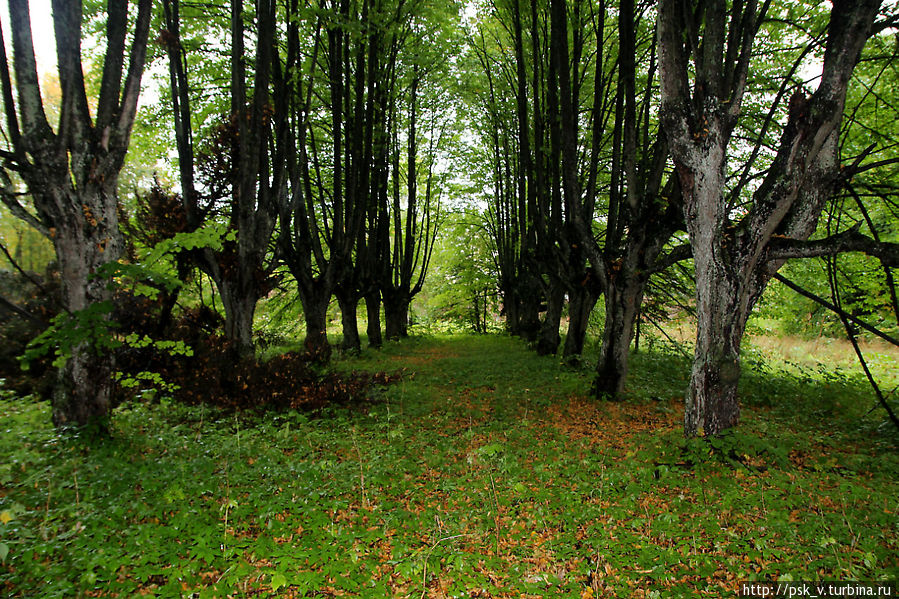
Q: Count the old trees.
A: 12